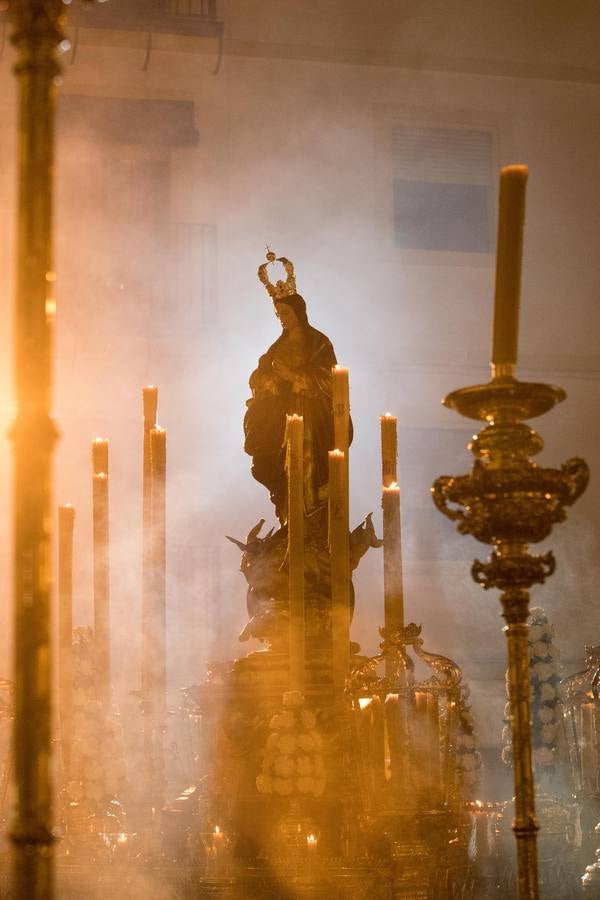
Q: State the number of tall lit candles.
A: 10